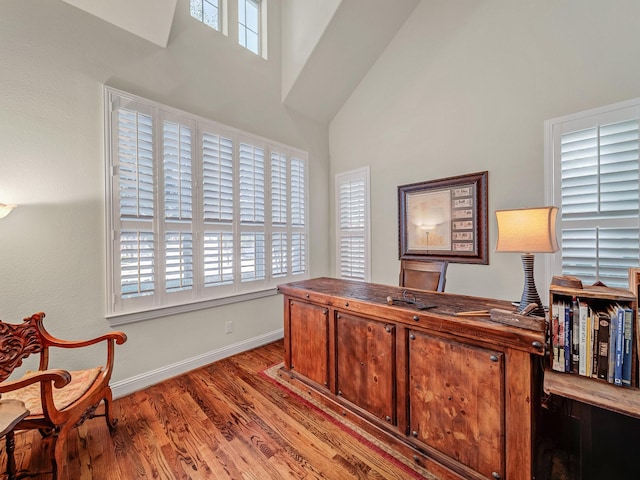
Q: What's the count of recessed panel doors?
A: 3